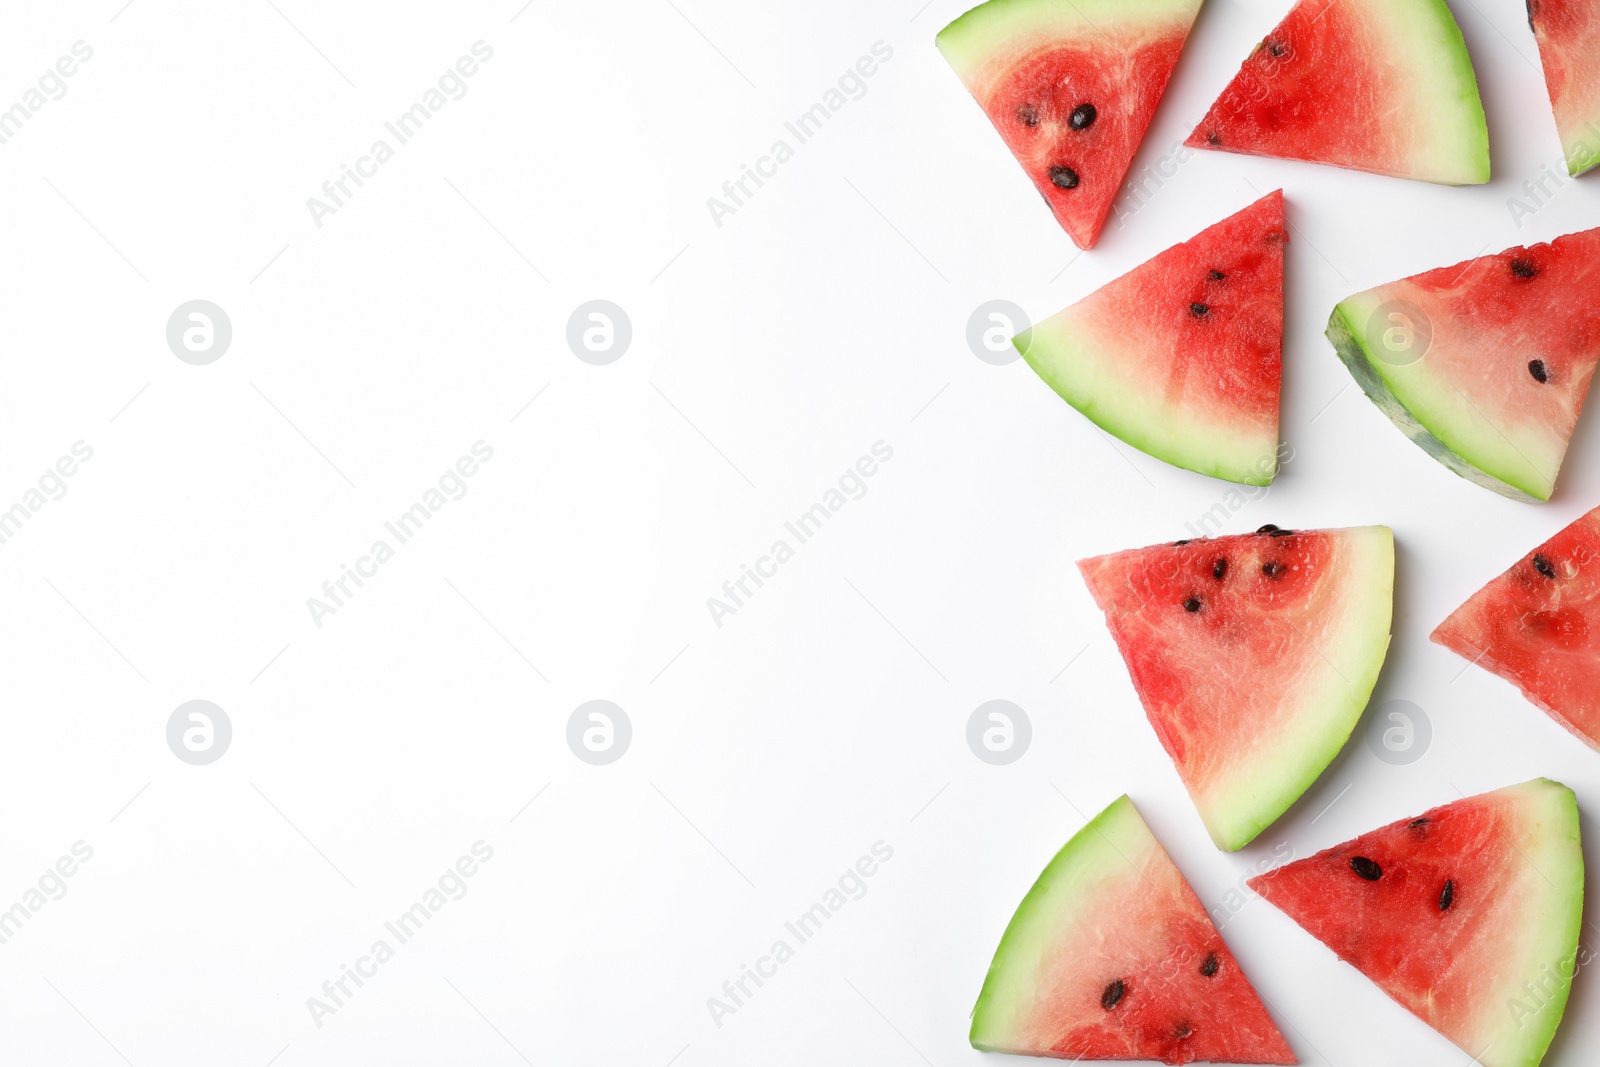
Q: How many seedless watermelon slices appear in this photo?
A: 0